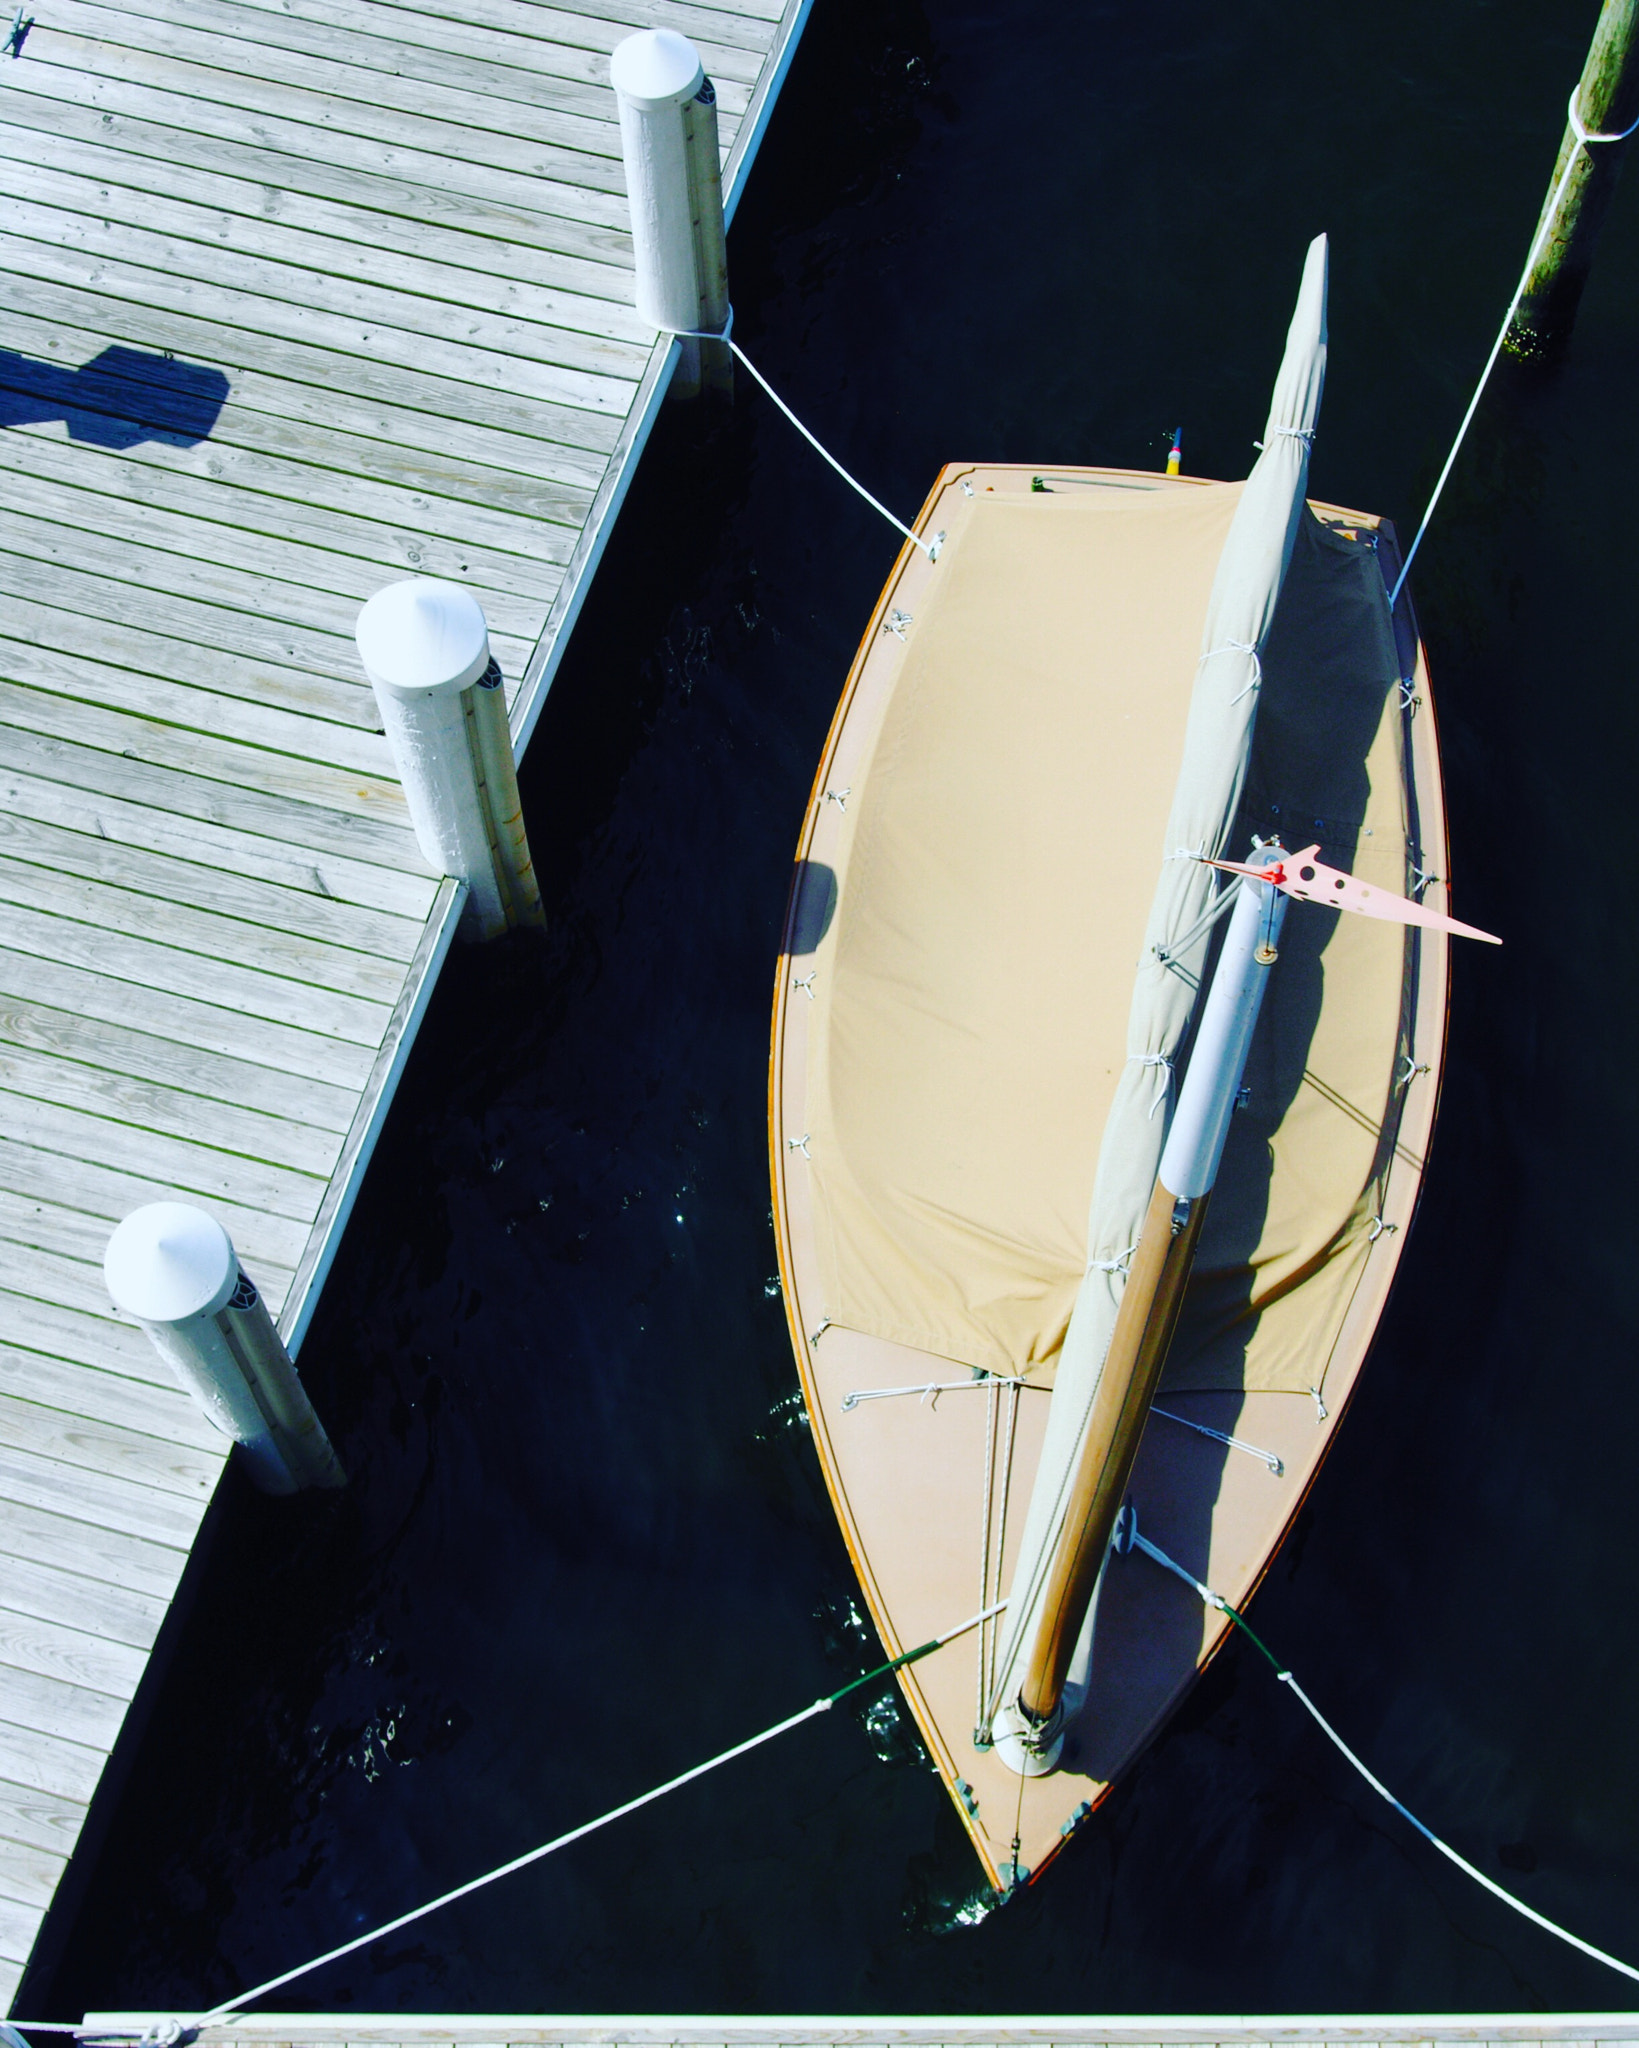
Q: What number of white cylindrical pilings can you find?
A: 3